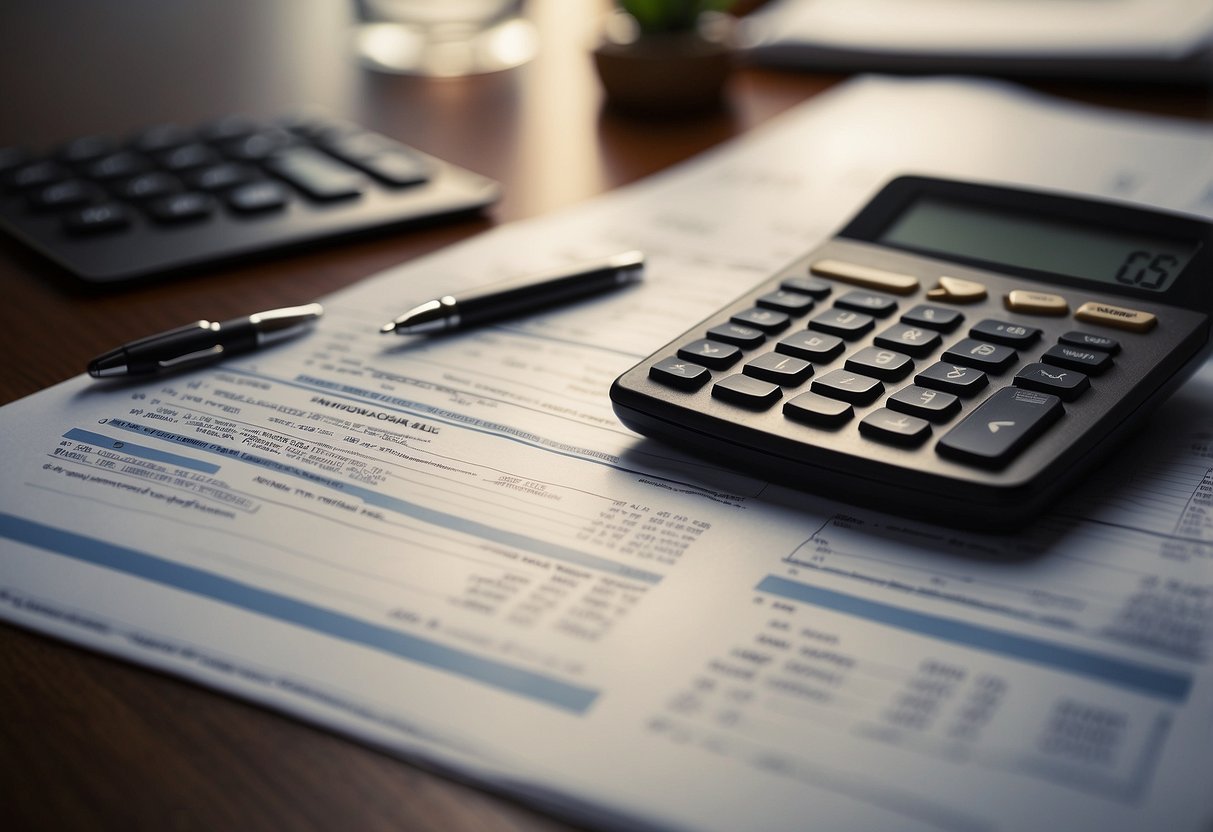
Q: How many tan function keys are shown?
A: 4